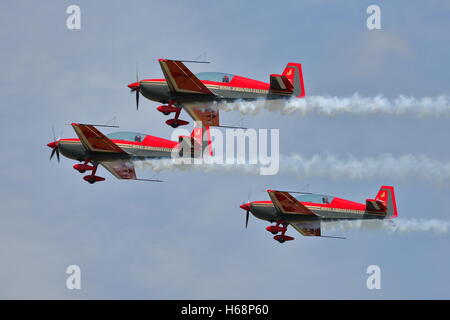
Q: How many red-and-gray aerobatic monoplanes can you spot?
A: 3